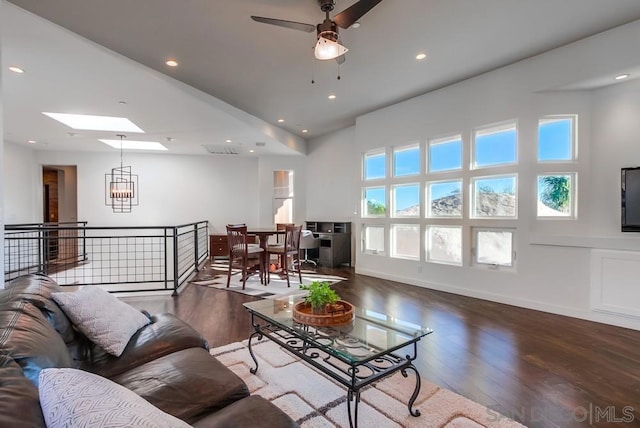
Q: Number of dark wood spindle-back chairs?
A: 4